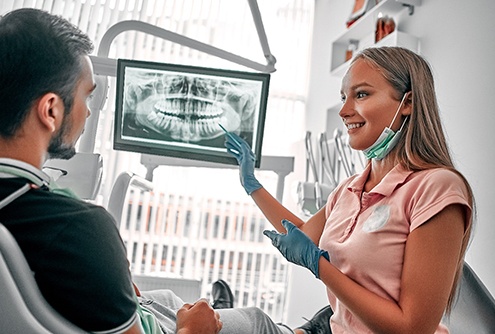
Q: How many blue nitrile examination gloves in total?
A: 2